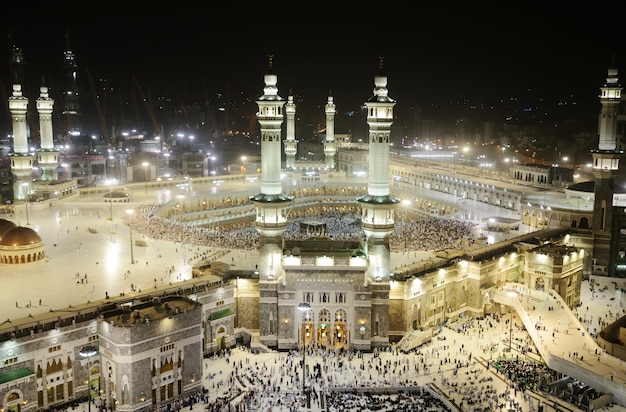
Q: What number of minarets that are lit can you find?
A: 7